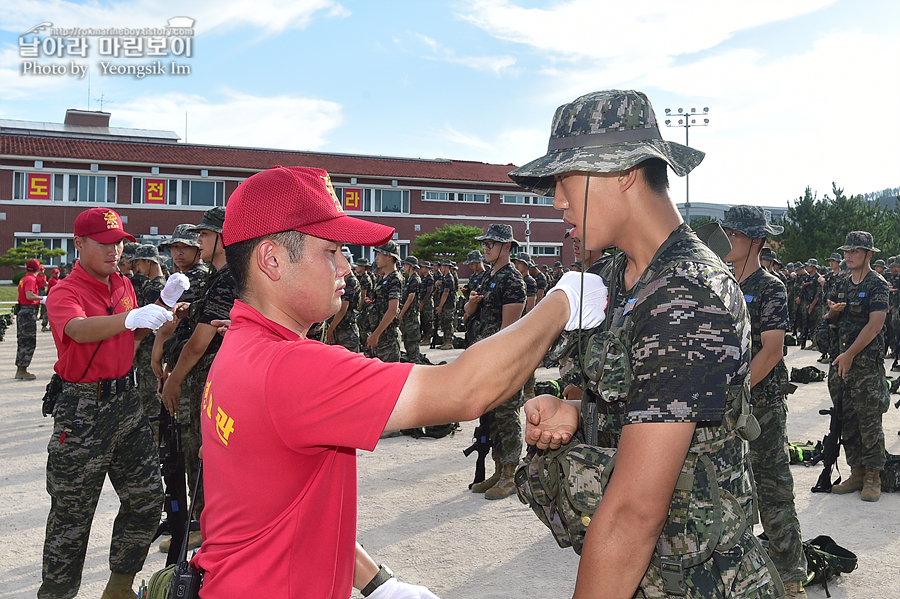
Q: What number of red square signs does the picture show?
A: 3